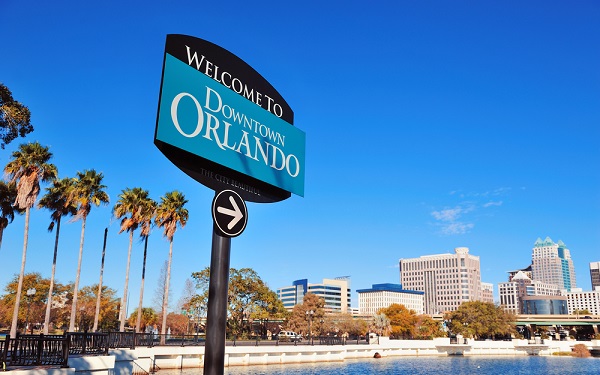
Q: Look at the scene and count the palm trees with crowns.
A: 7